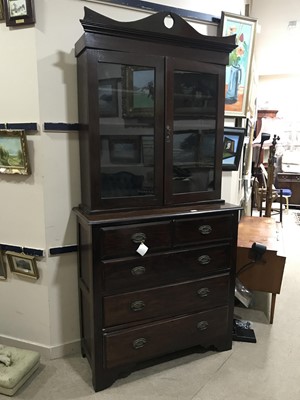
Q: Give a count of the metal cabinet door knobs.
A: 1